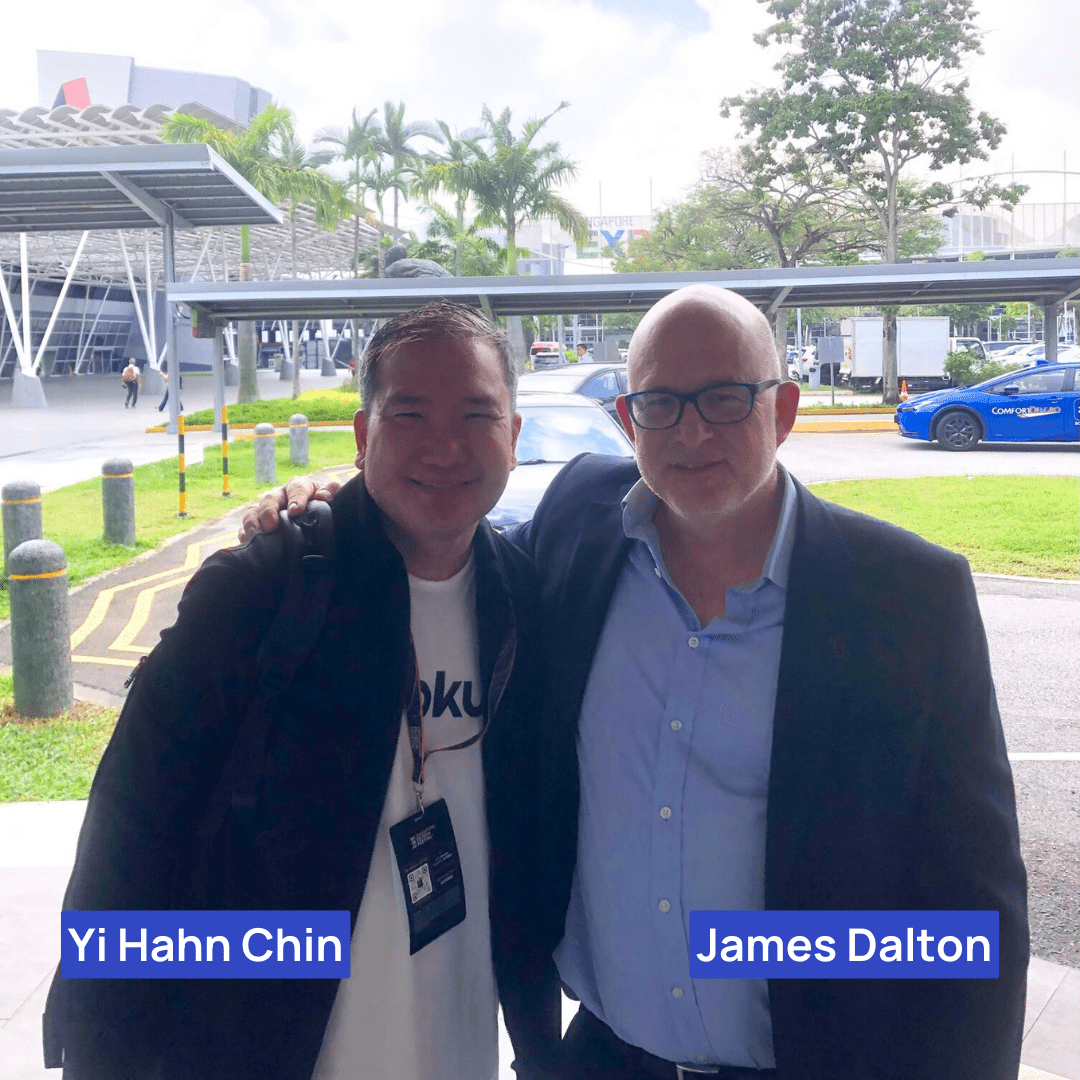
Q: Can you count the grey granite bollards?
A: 5